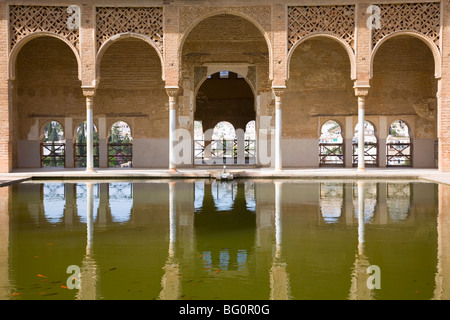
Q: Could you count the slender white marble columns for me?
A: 4